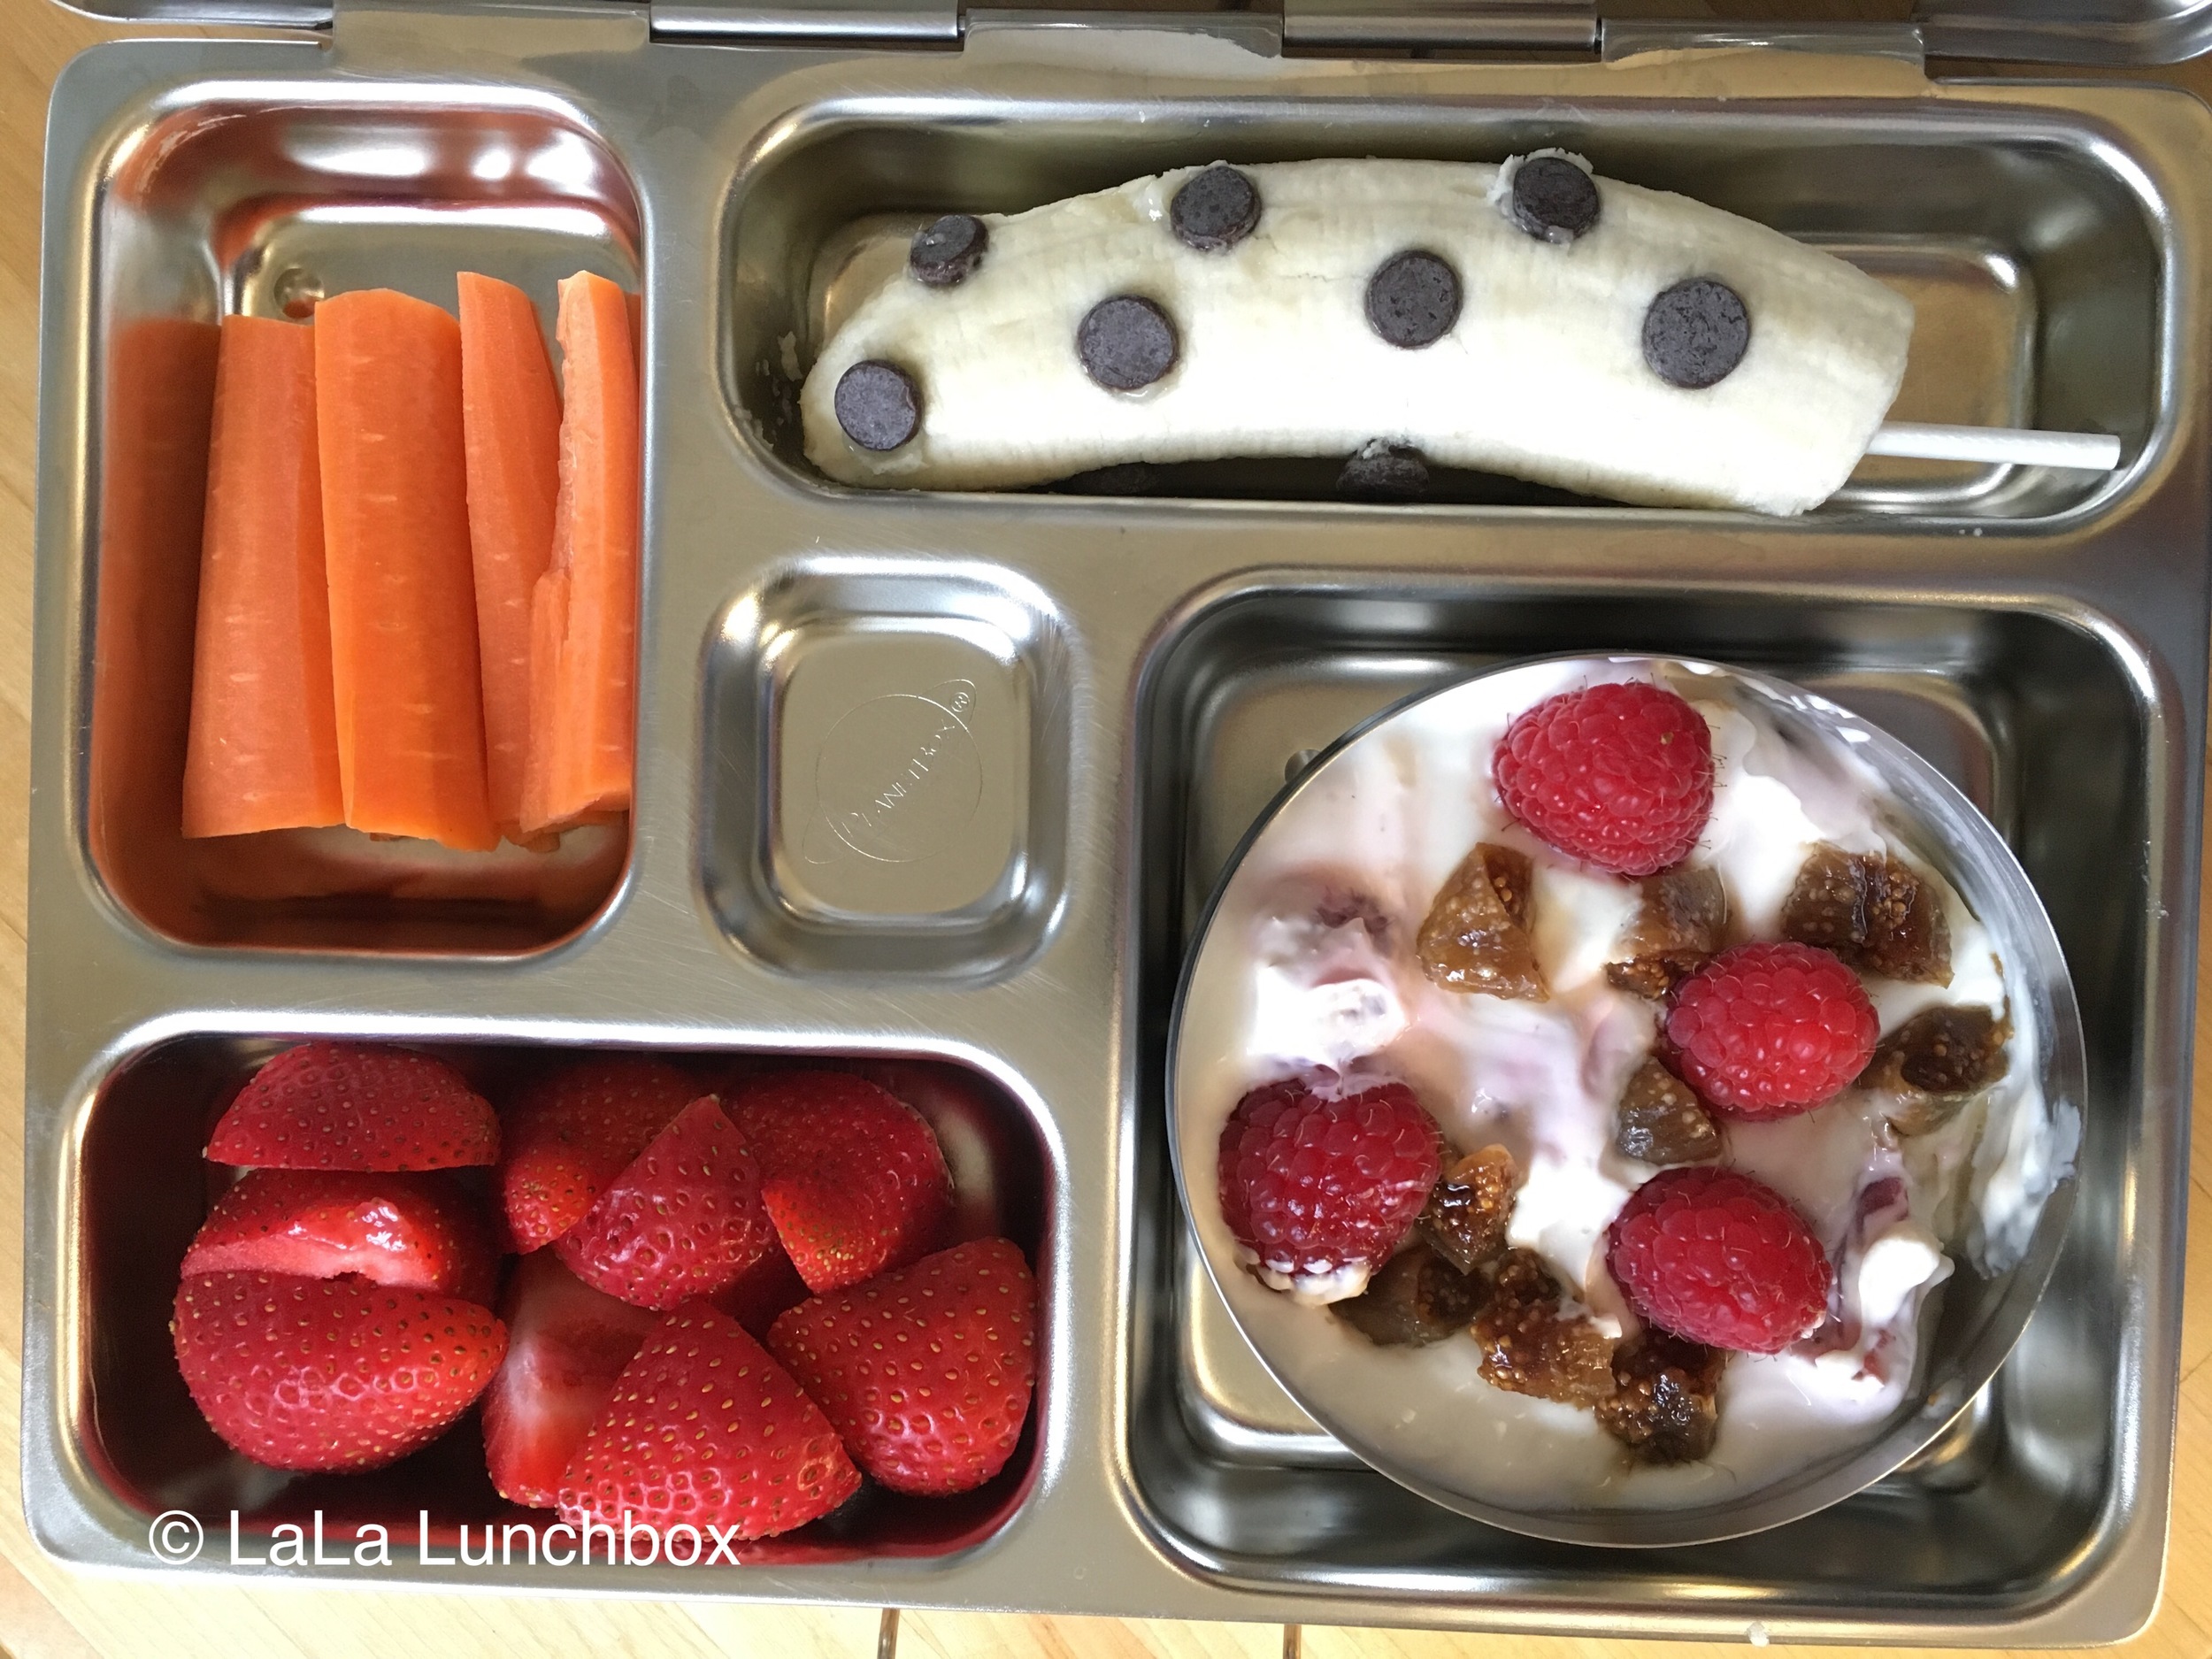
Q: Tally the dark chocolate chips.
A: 8